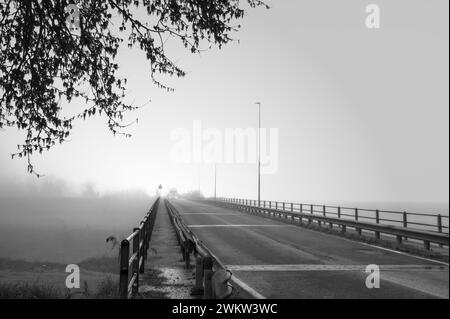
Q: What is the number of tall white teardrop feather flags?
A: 0